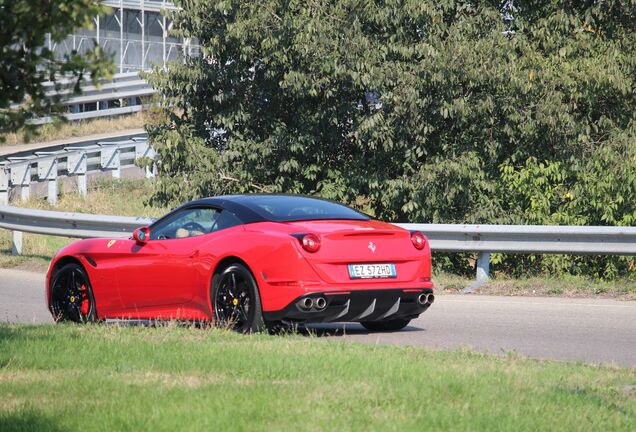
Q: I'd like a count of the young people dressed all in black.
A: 0